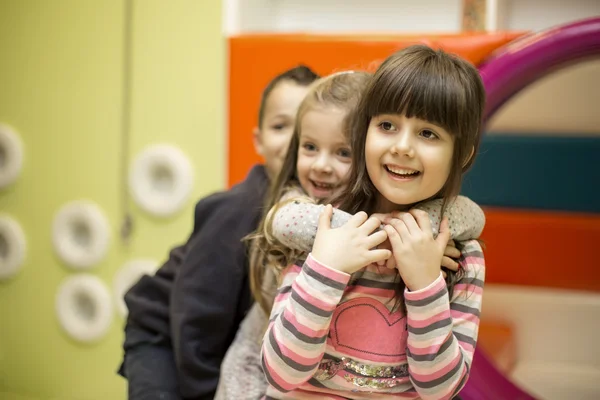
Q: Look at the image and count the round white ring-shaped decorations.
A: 6